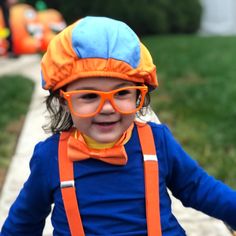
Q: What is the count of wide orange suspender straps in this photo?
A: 2